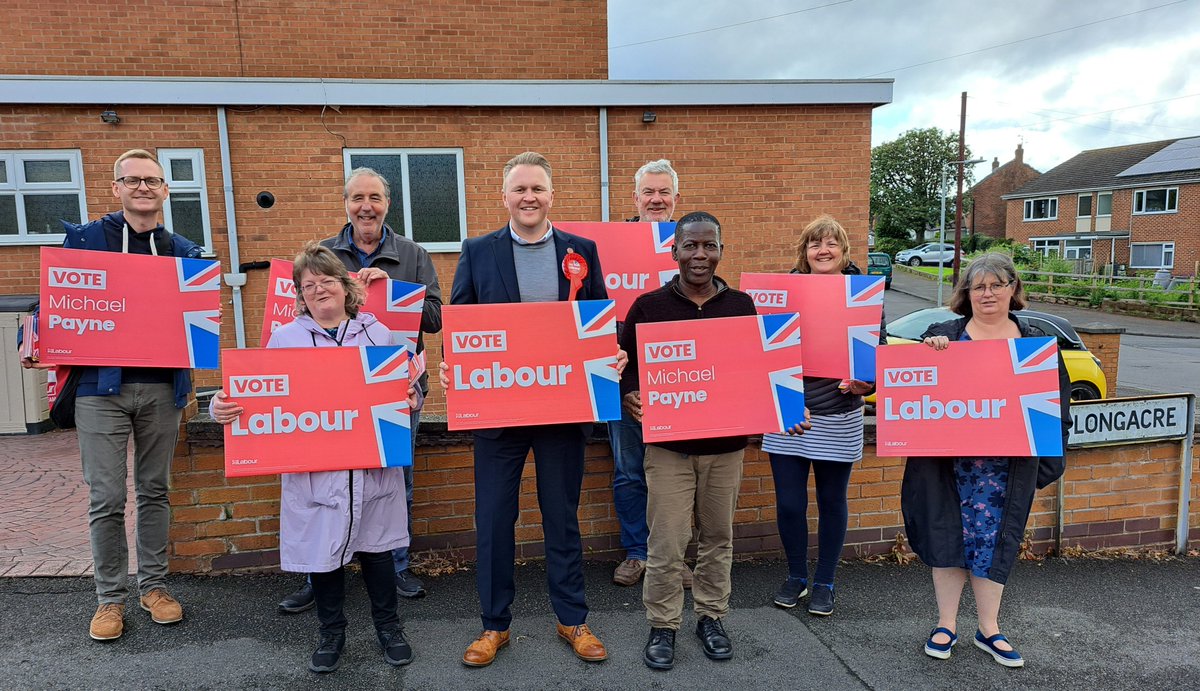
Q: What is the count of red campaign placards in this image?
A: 8